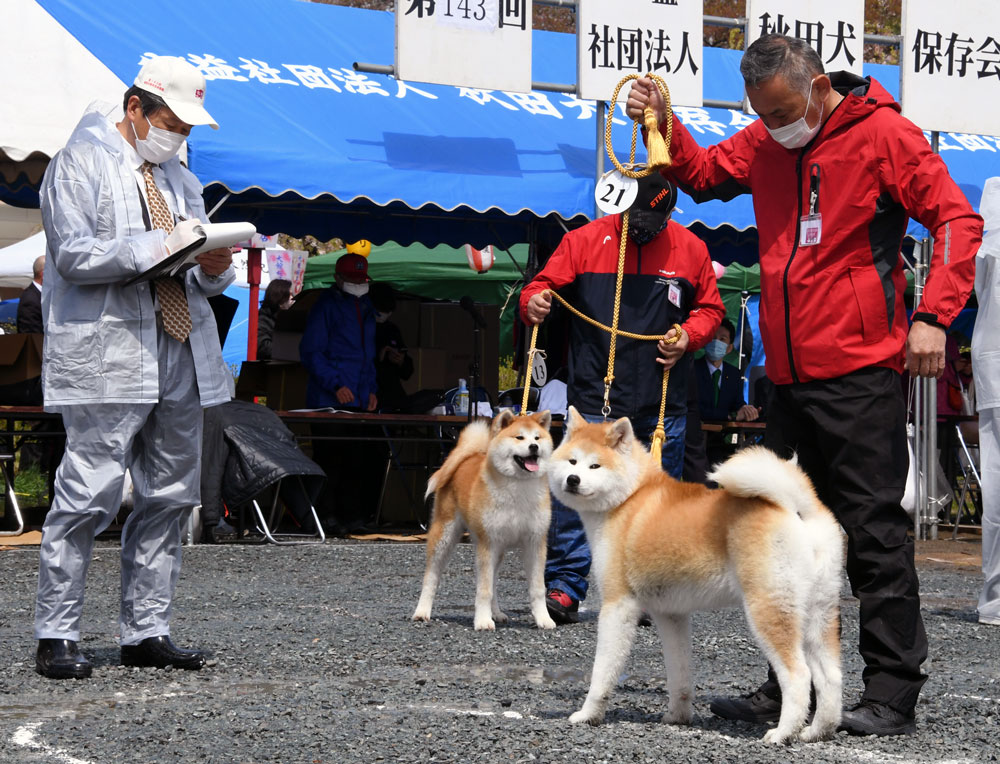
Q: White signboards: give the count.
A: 4